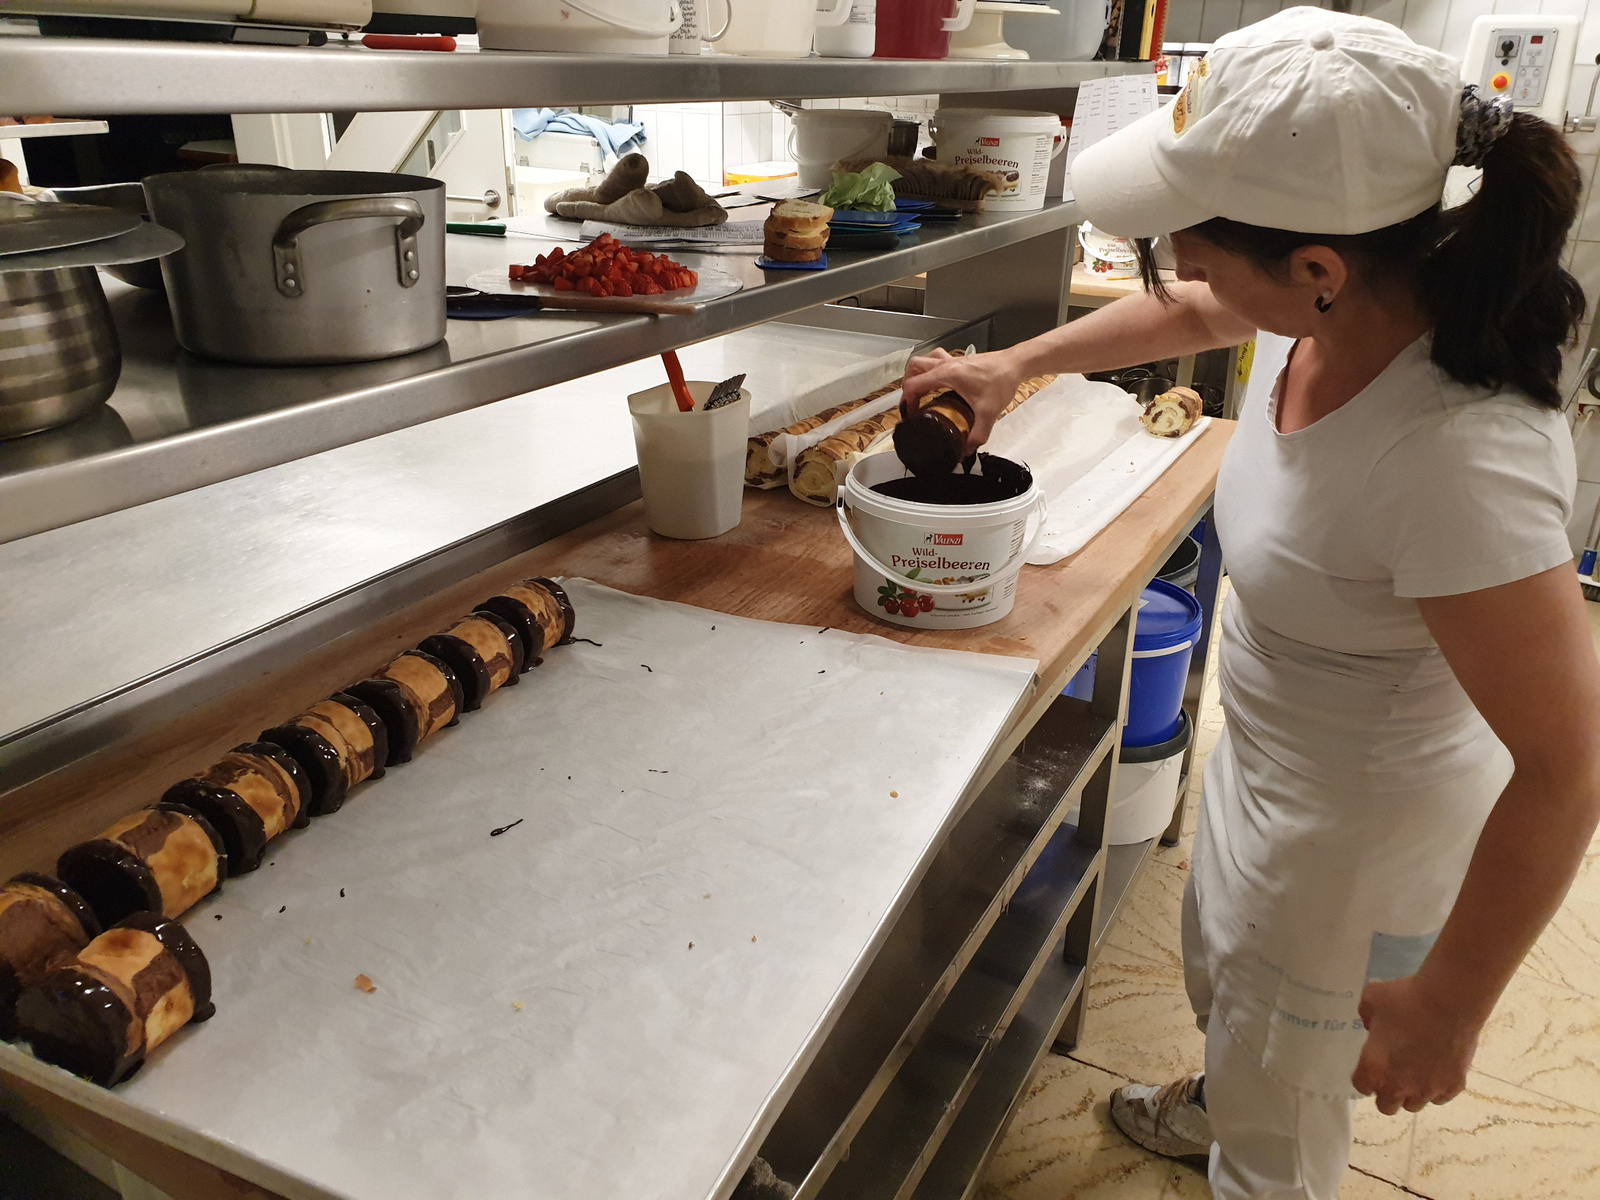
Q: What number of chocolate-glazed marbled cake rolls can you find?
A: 9